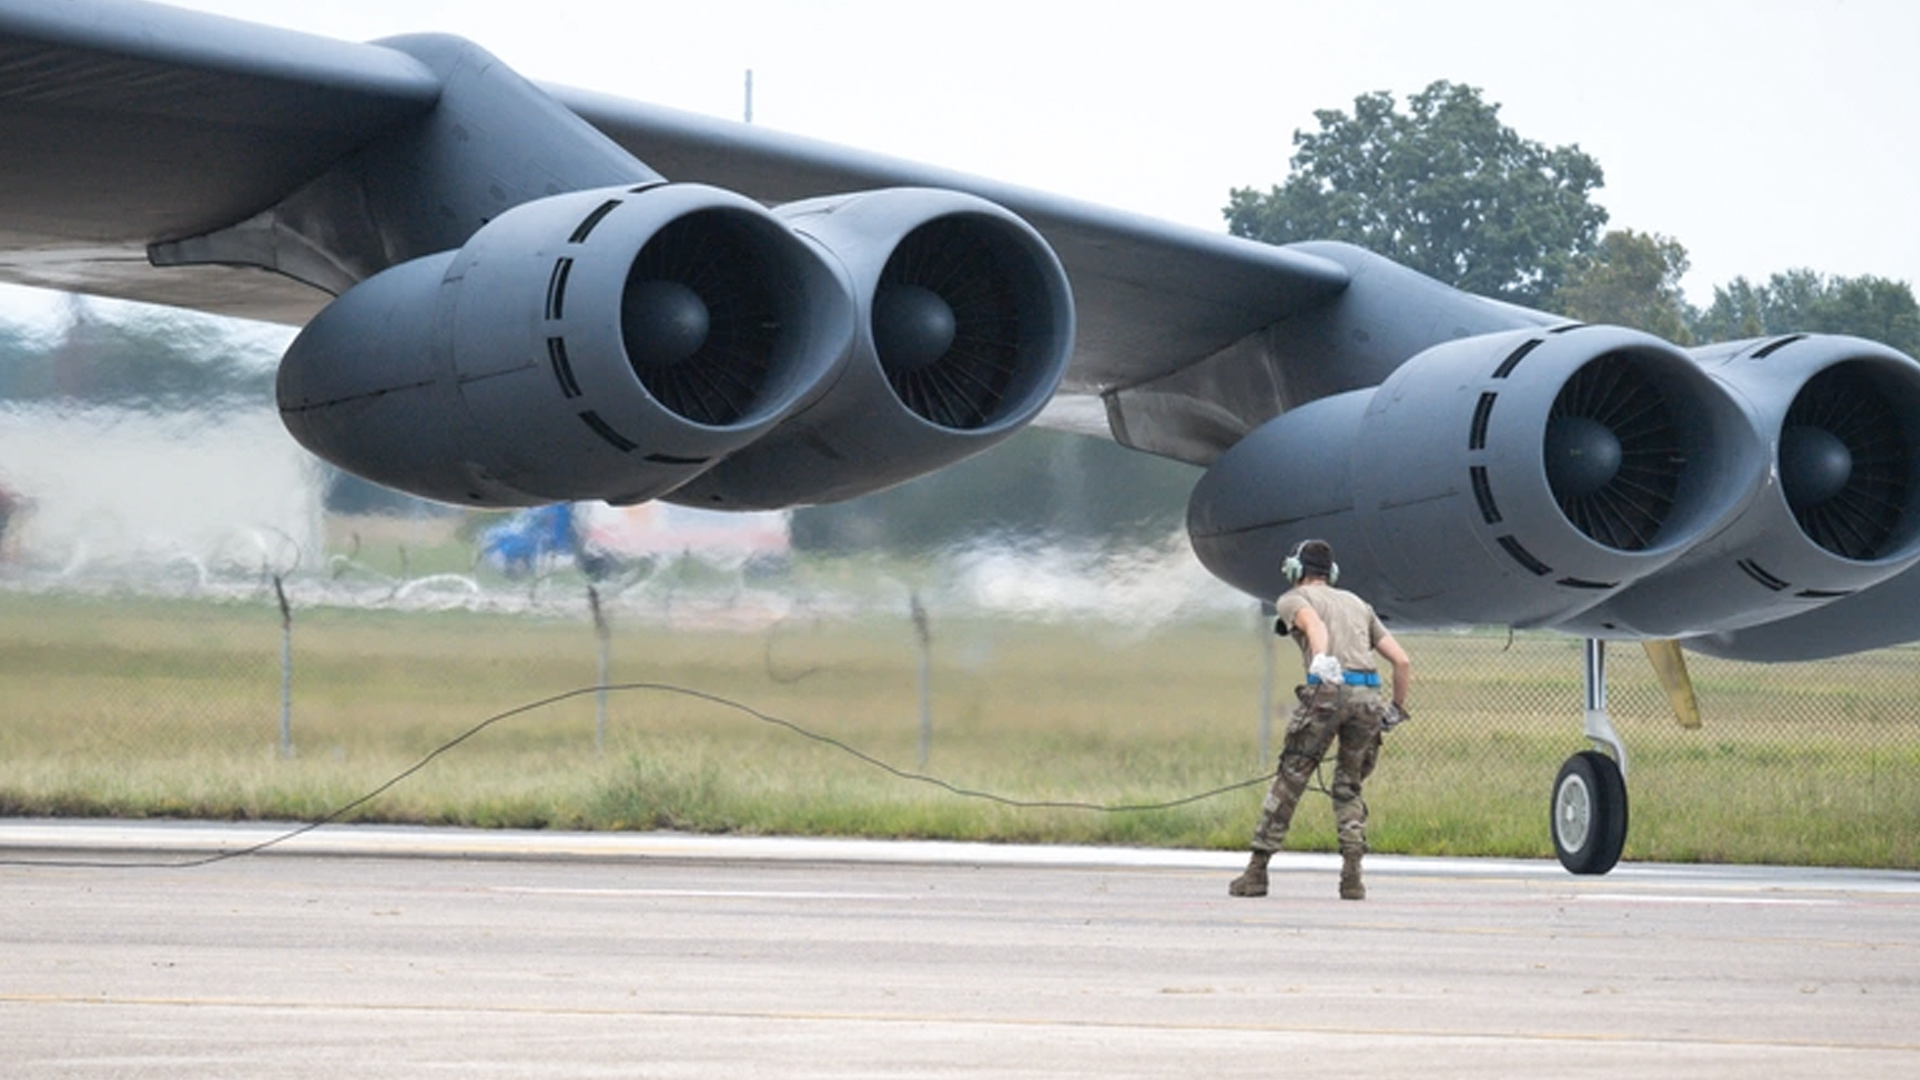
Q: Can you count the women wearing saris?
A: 0